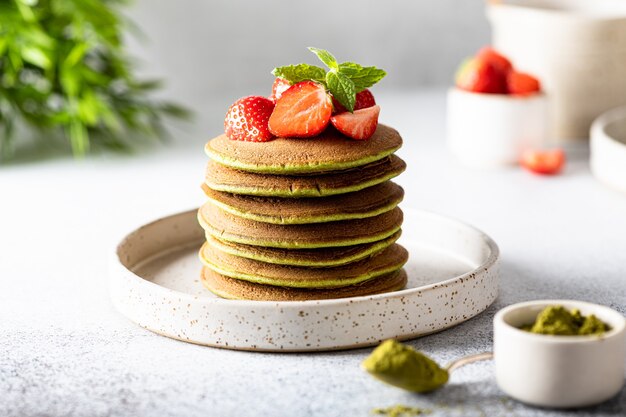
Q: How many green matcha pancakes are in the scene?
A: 7